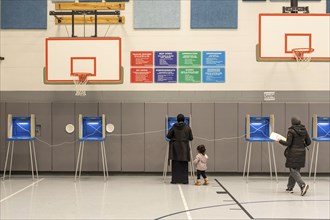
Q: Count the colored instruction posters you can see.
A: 8